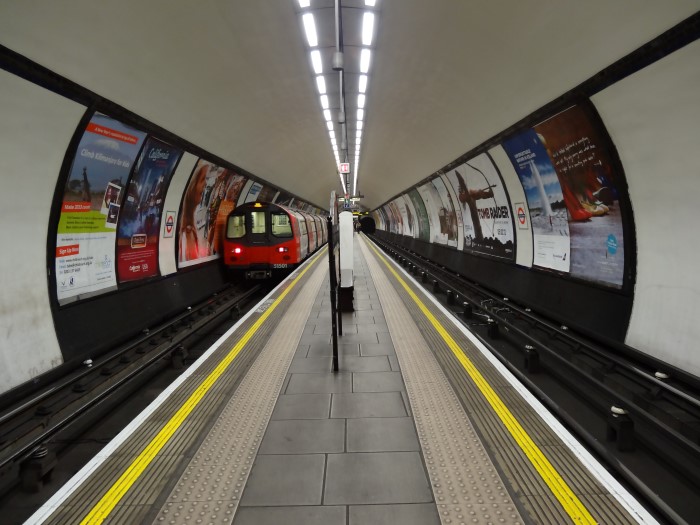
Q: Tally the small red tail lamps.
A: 2